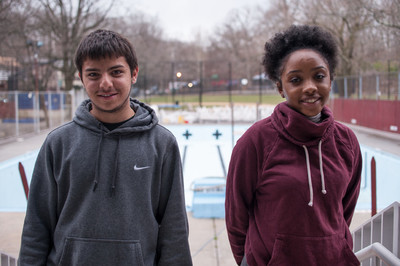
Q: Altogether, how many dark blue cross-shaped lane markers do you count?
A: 2